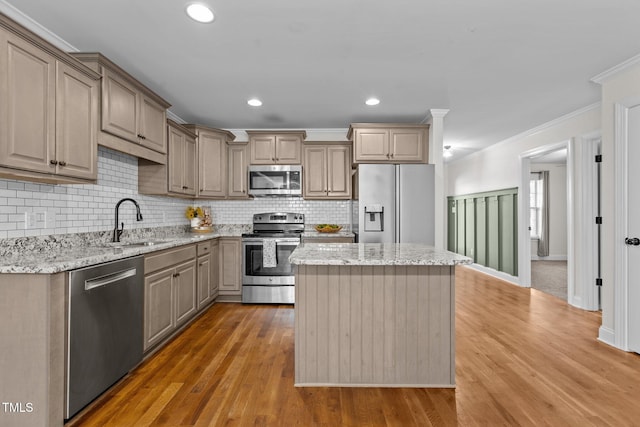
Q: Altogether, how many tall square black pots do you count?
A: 0